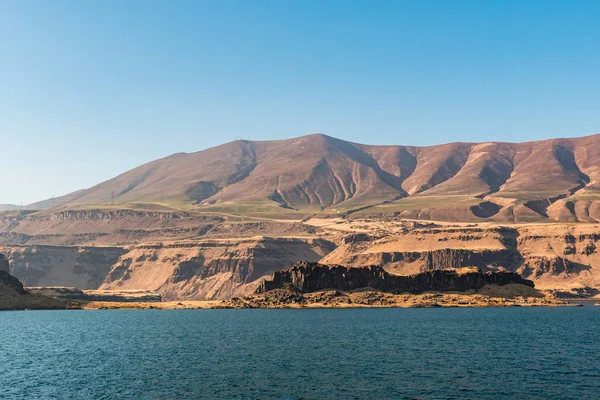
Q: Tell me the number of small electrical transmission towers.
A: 4